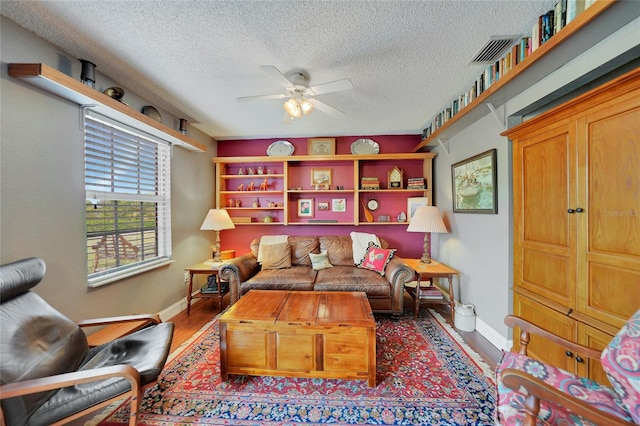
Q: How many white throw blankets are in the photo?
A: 2